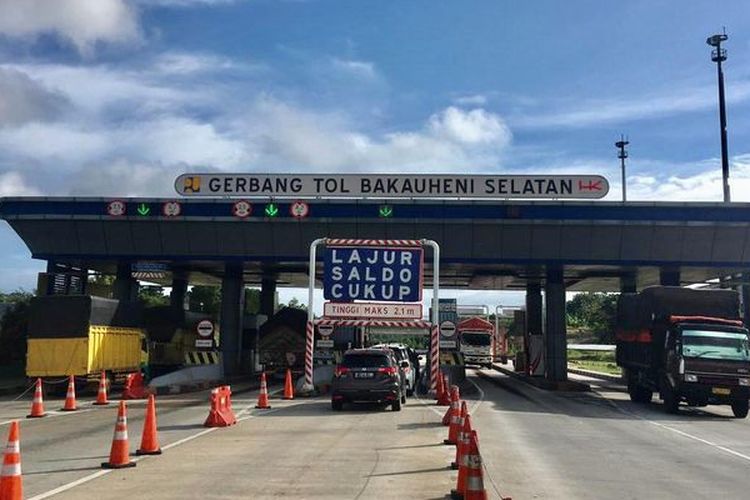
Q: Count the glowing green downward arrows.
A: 3